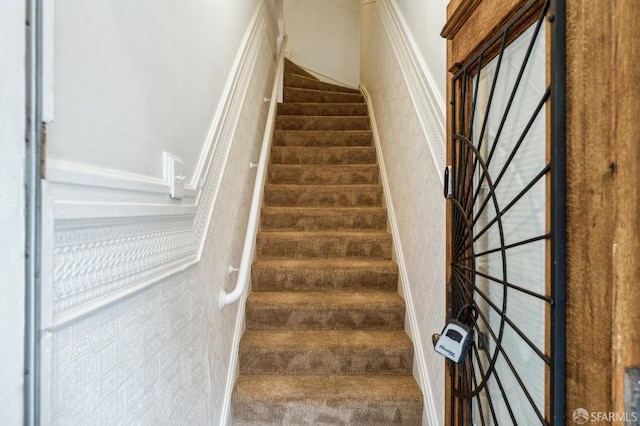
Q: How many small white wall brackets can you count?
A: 3